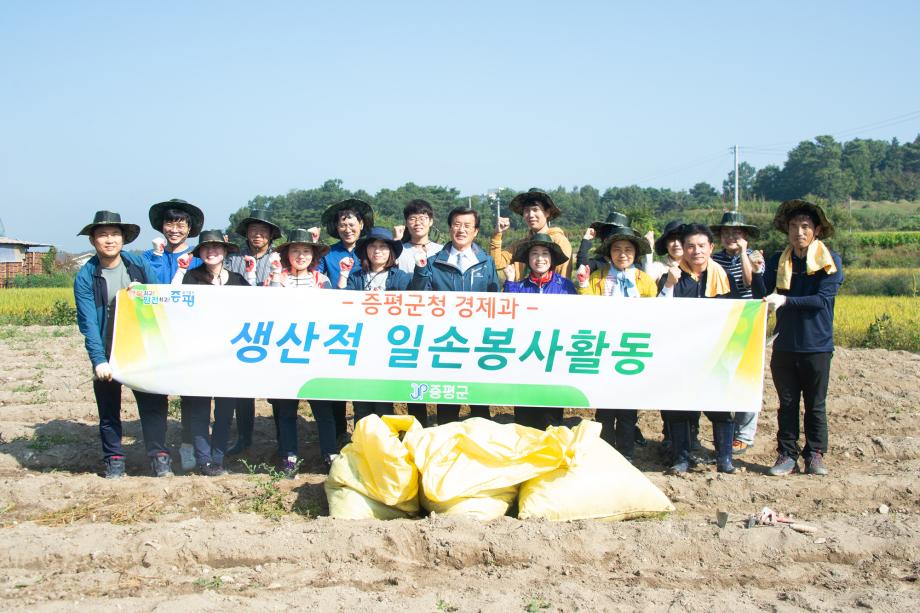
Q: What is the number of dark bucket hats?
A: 14